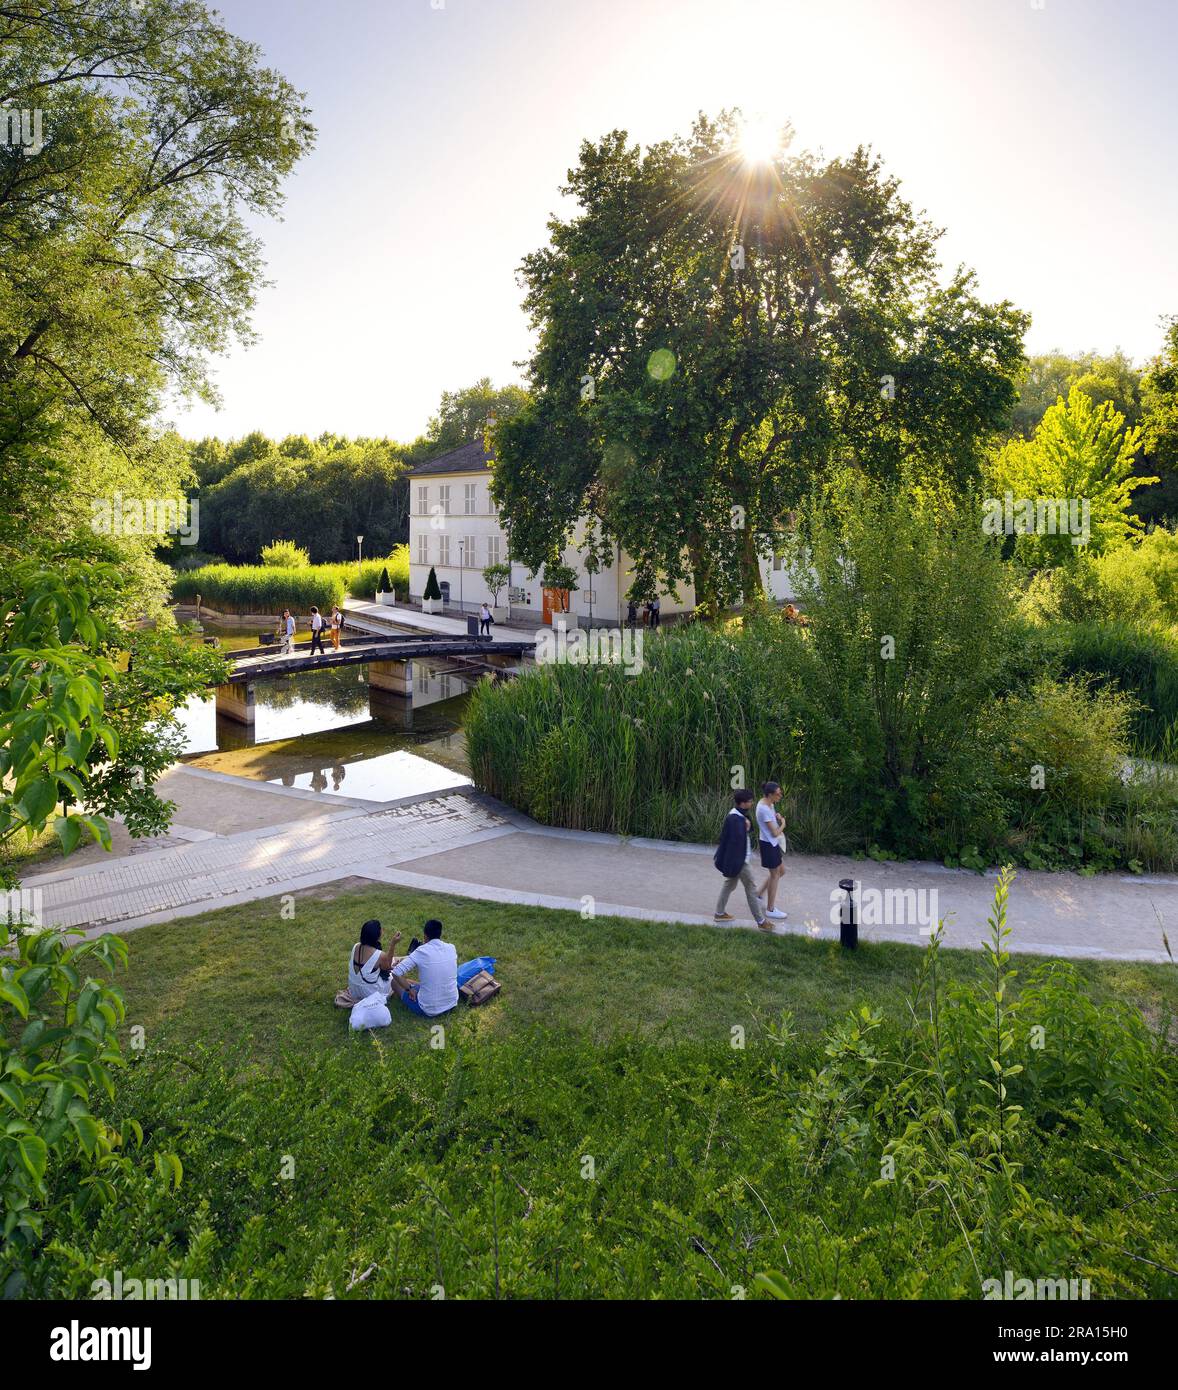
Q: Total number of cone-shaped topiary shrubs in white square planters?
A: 2